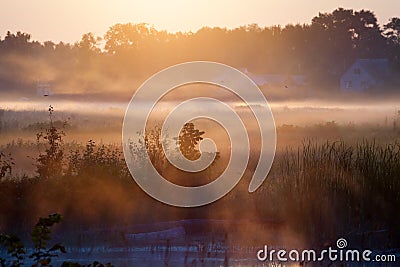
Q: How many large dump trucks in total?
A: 0